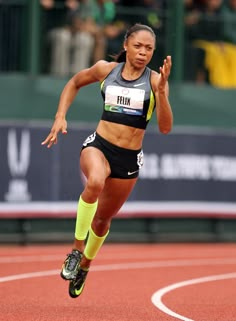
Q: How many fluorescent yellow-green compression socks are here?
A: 2